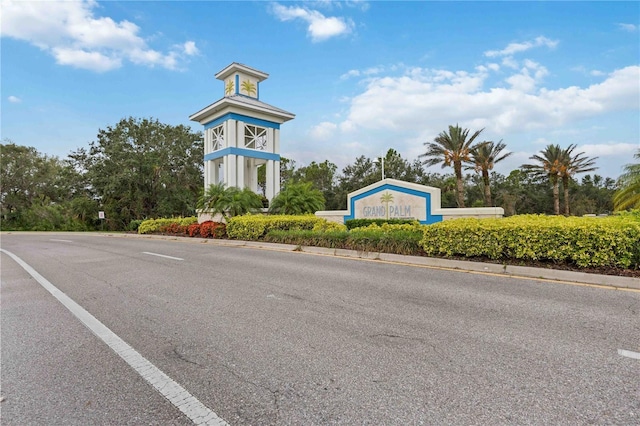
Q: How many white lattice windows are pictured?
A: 2